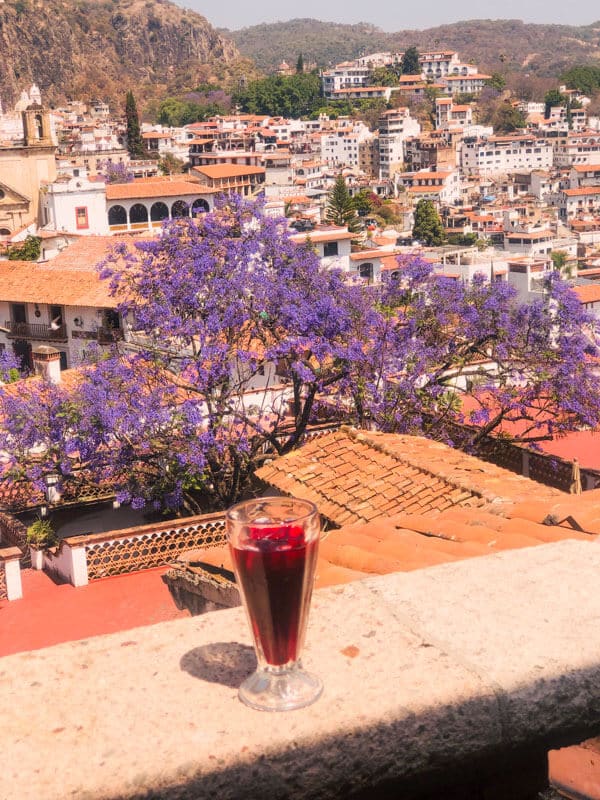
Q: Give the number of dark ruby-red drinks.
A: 1